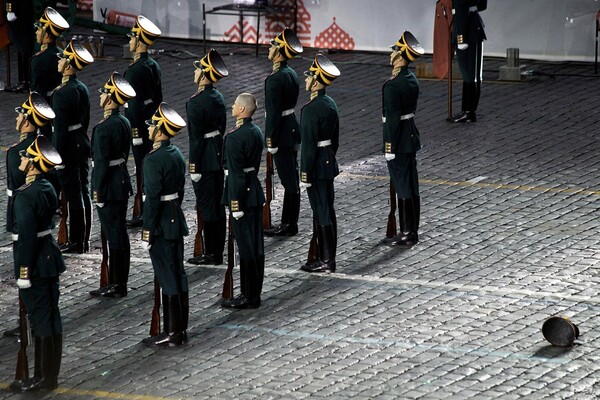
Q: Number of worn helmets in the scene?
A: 11